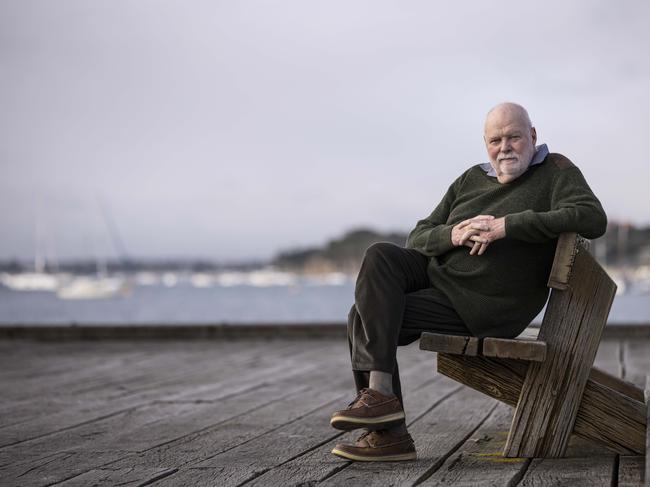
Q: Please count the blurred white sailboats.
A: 2